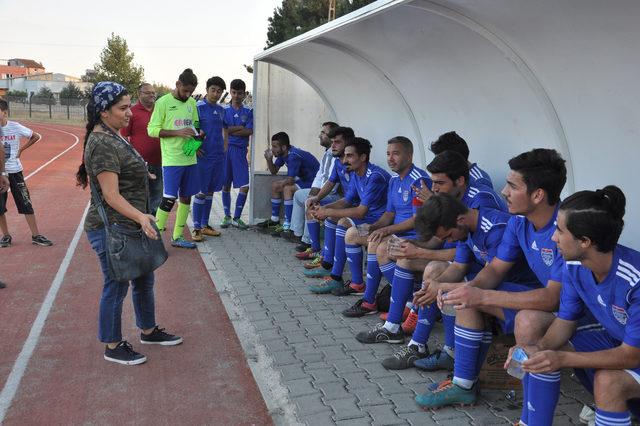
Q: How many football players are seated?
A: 9